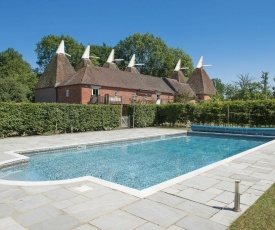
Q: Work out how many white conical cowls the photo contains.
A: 6